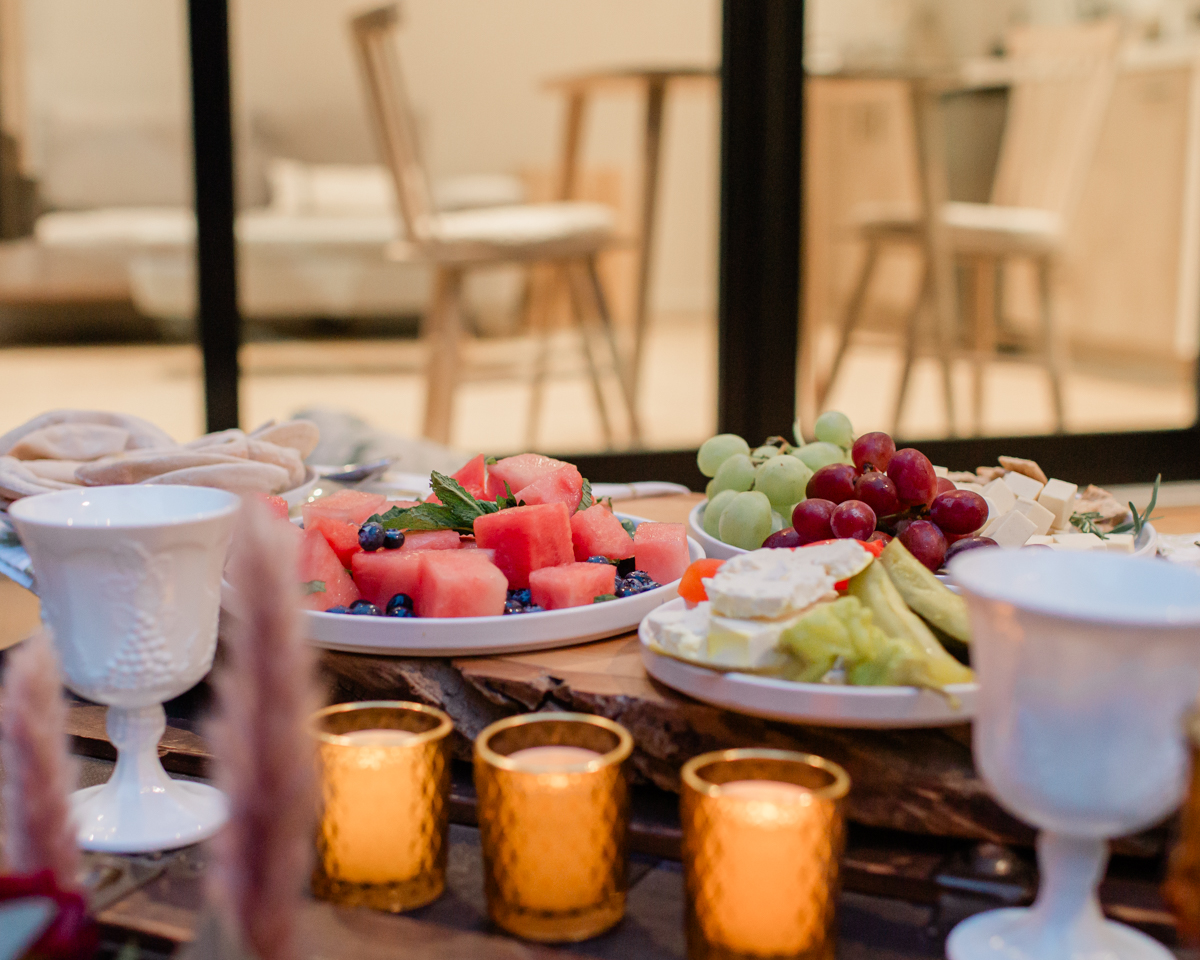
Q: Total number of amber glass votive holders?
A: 3